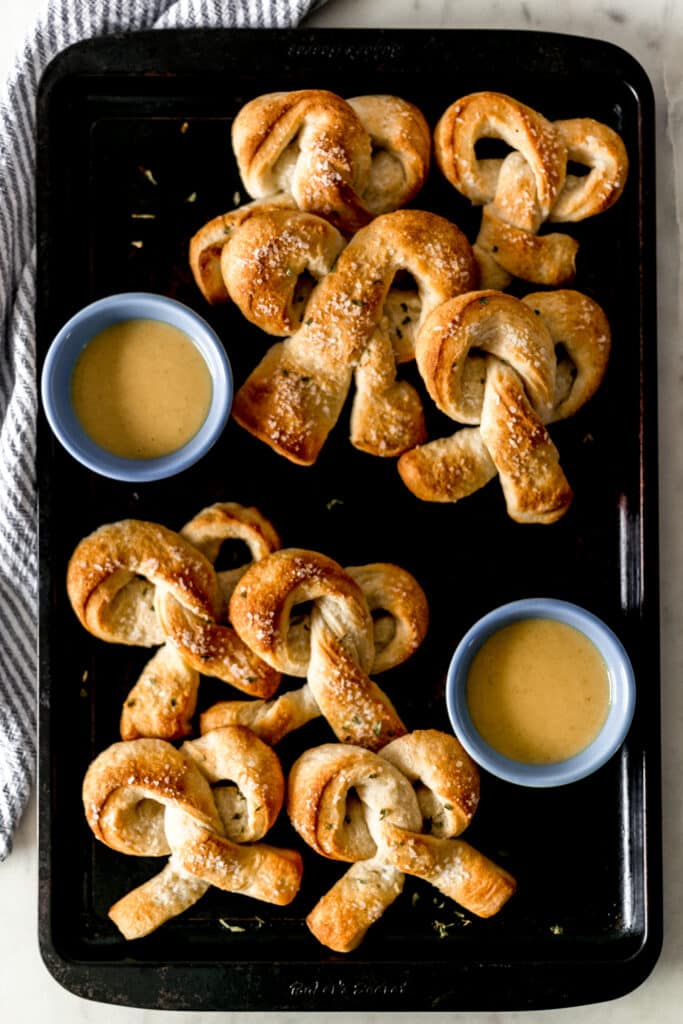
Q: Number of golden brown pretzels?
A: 8